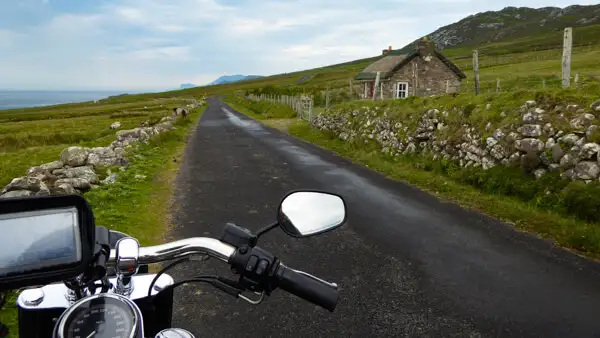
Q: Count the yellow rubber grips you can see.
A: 0